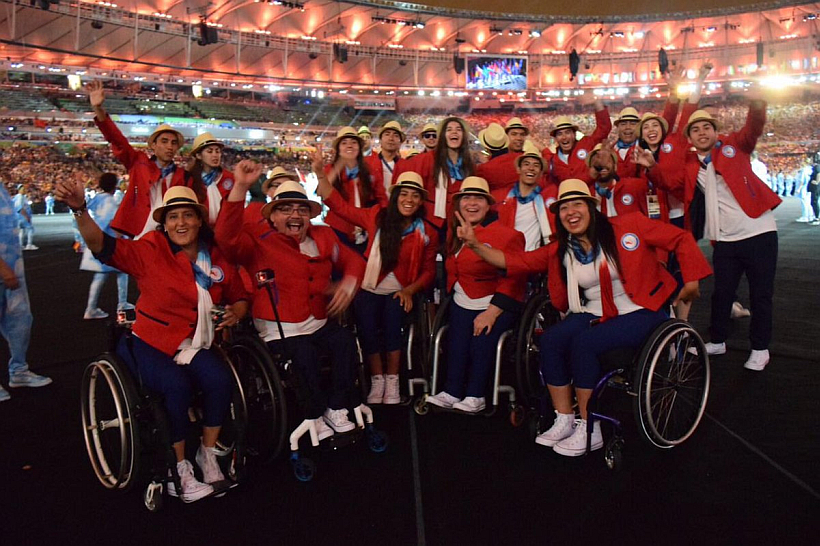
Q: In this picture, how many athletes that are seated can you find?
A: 5